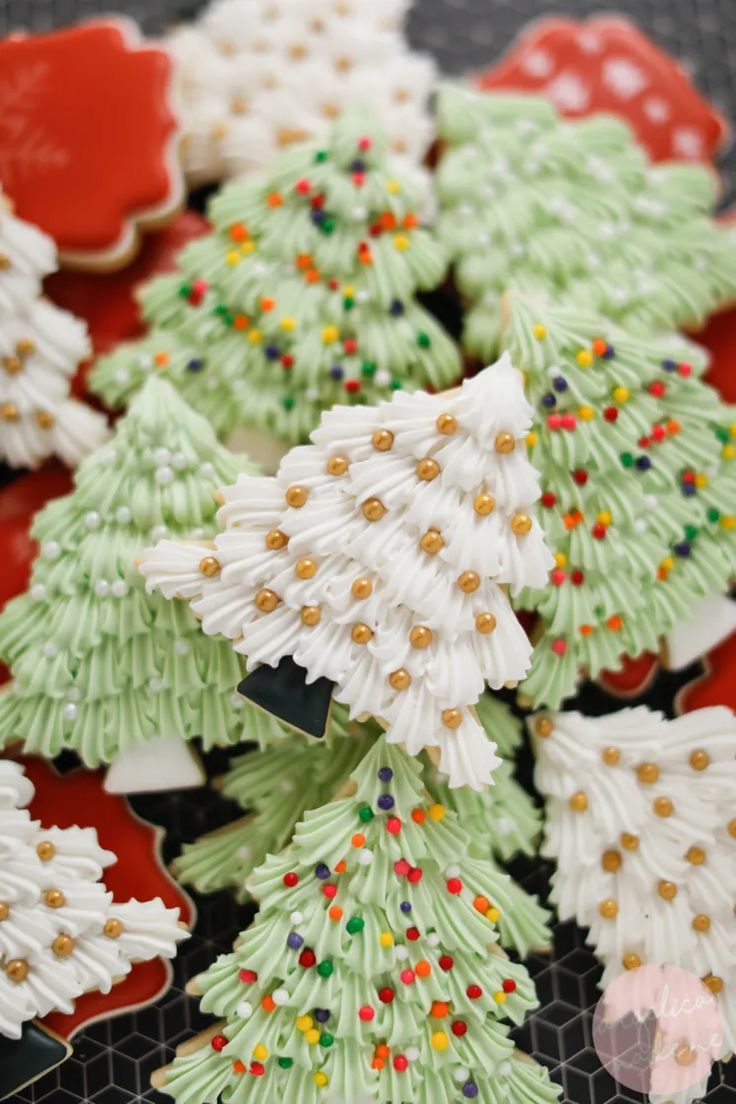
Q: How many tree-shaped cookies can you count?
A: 11